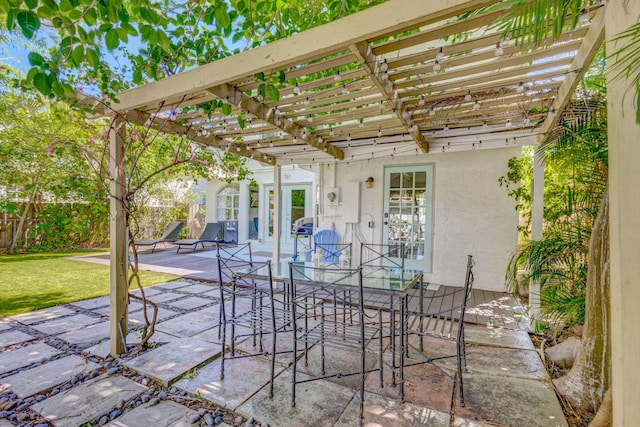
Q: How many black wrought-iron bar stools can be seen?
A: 6